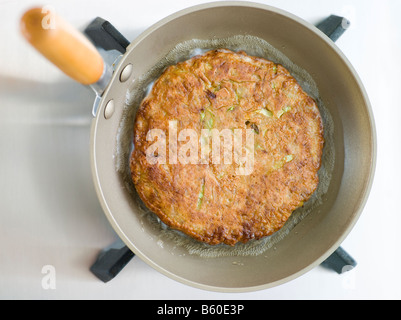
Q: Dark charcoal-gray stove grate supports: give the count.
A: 4